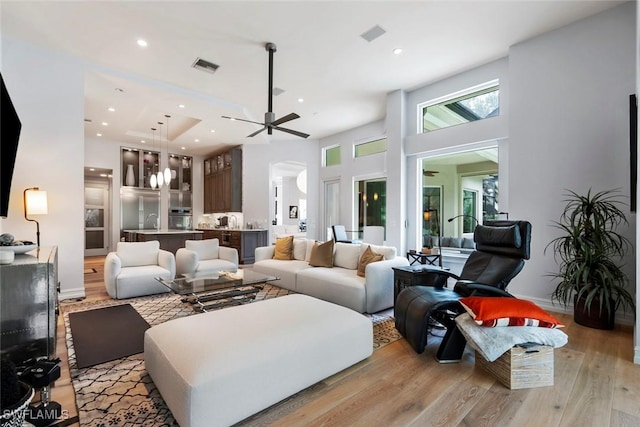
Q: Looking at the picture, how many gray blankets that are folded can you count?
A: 1